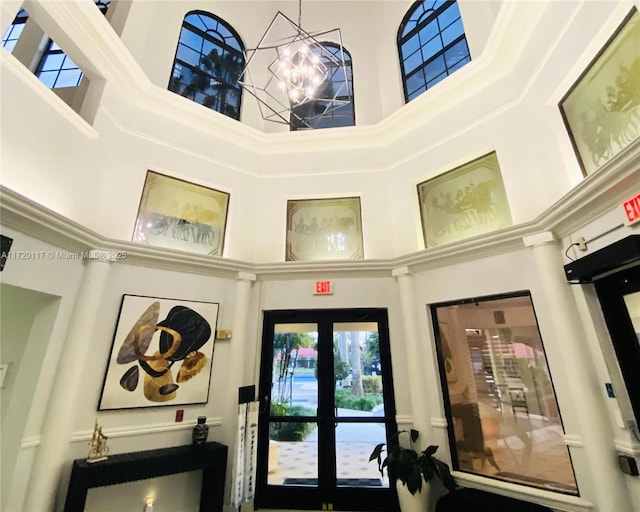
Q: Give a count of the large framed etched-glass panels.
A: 4